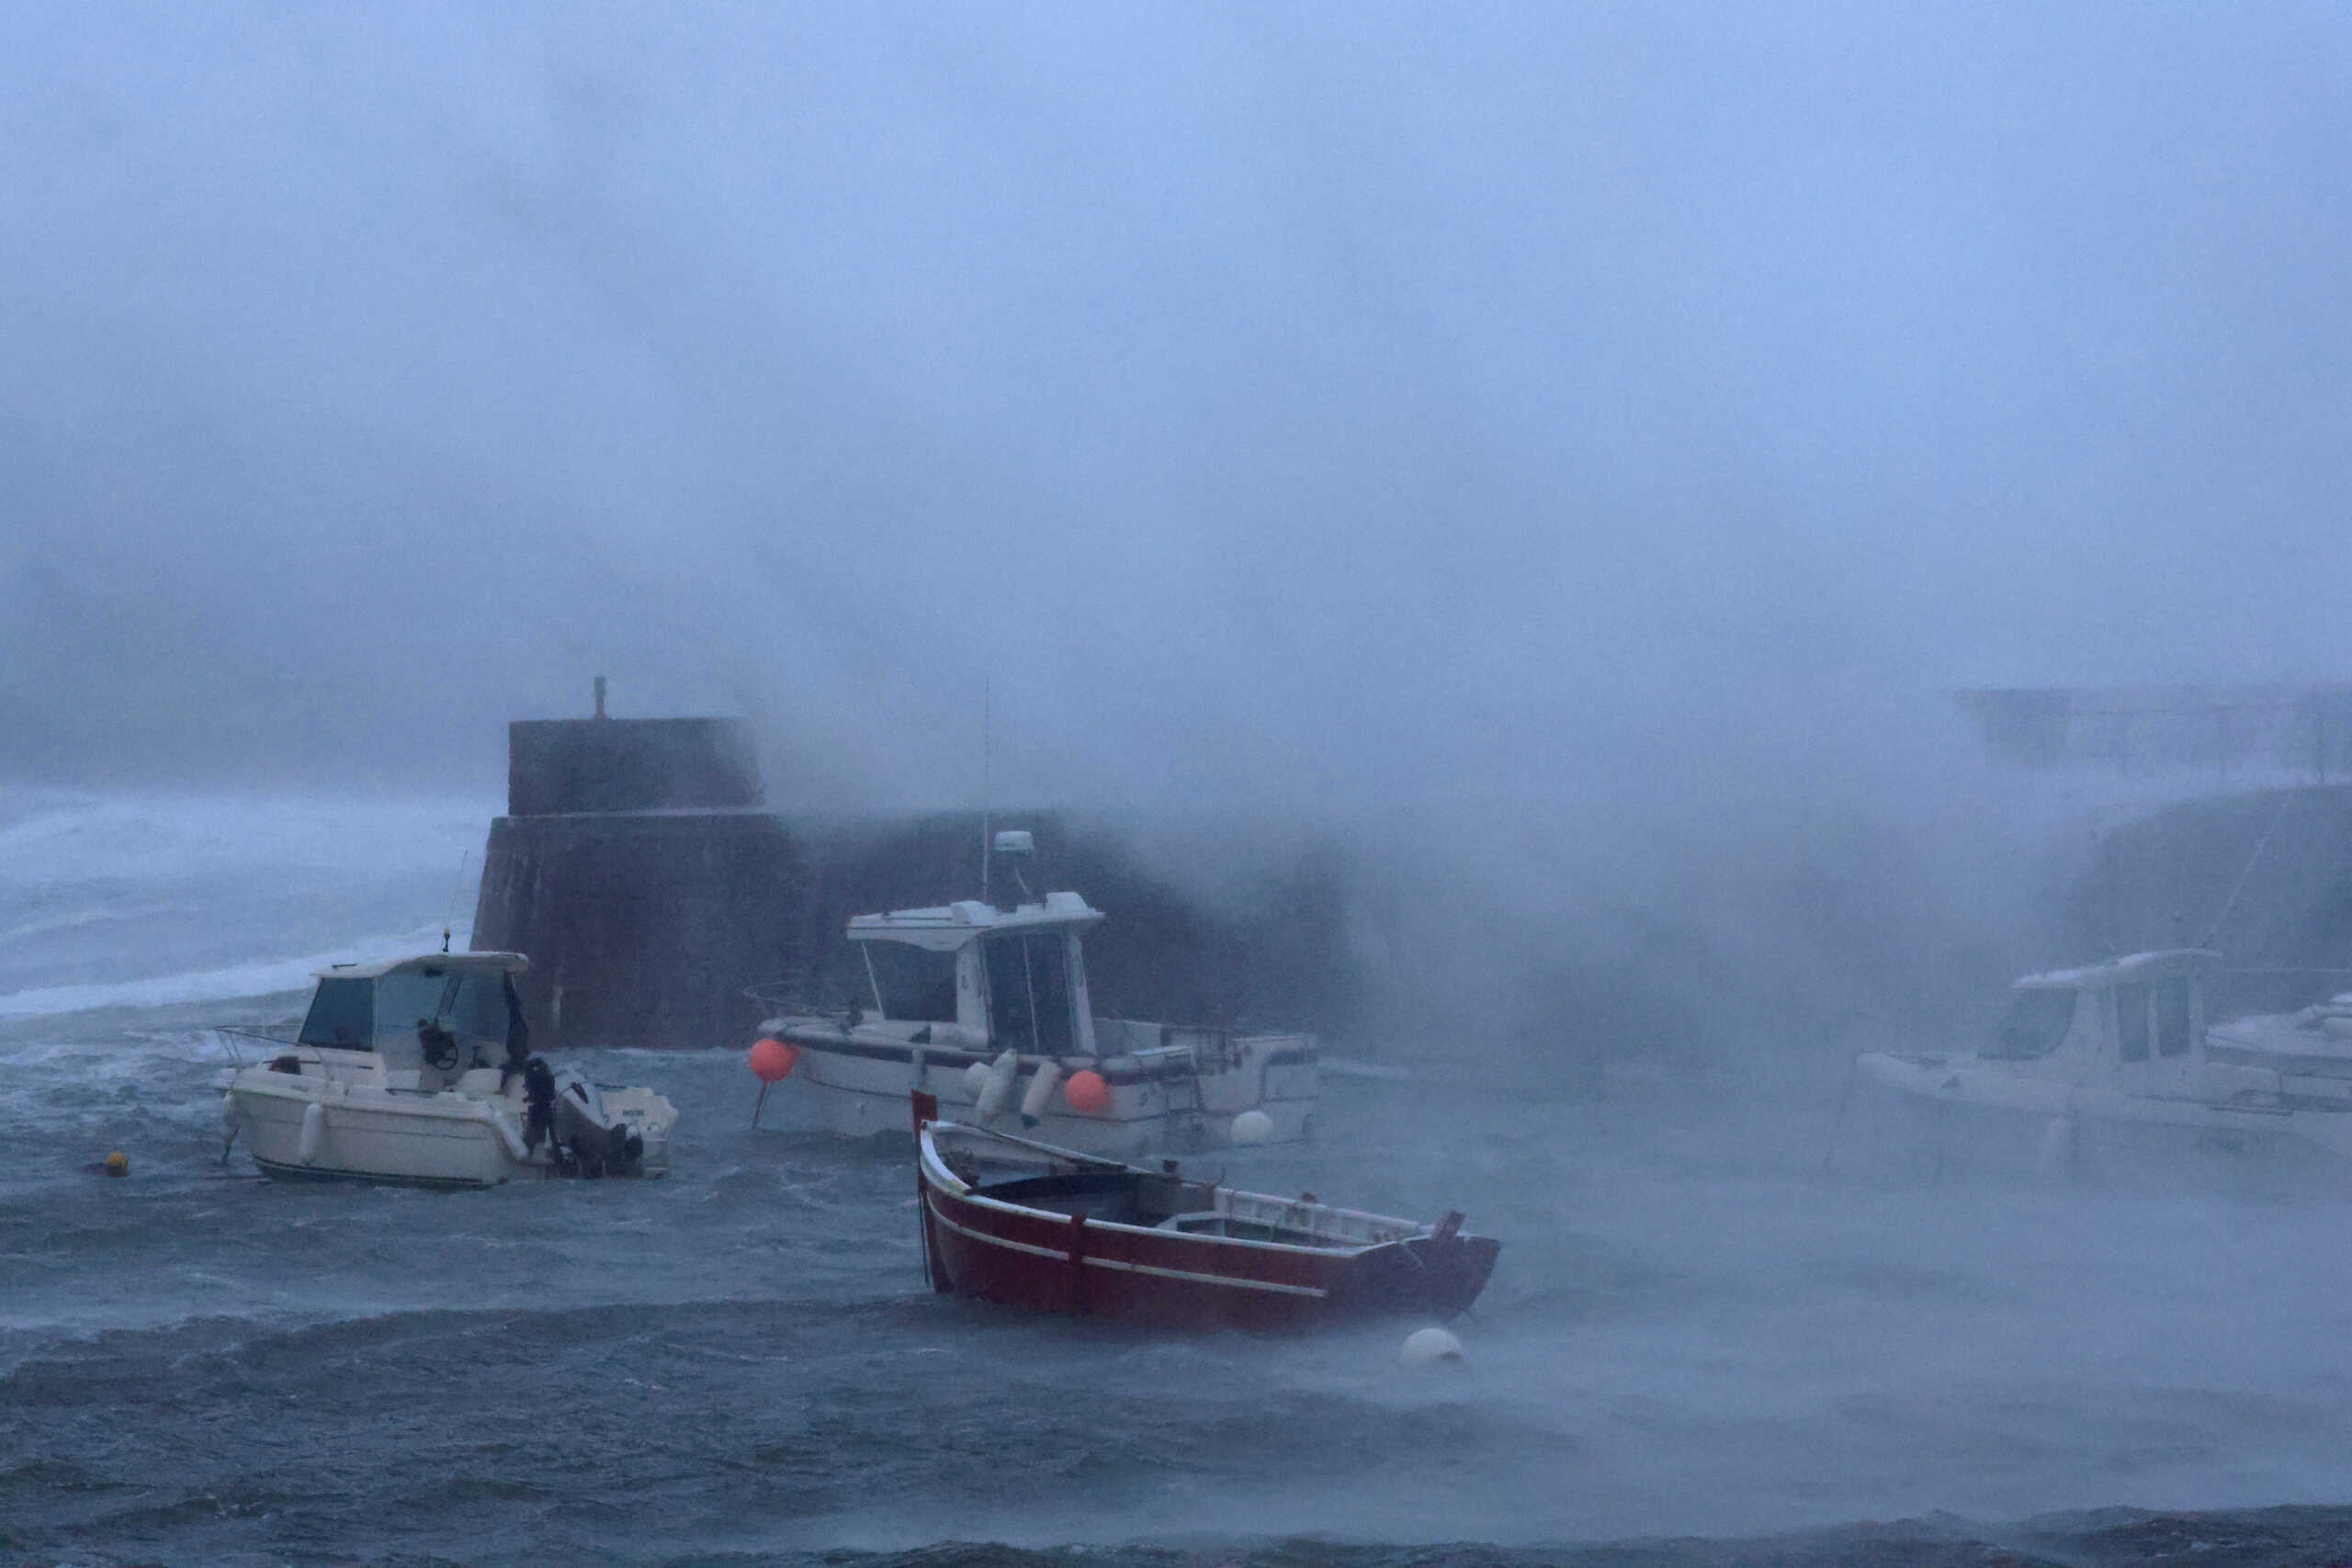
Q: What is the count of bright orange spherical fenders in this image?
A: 2